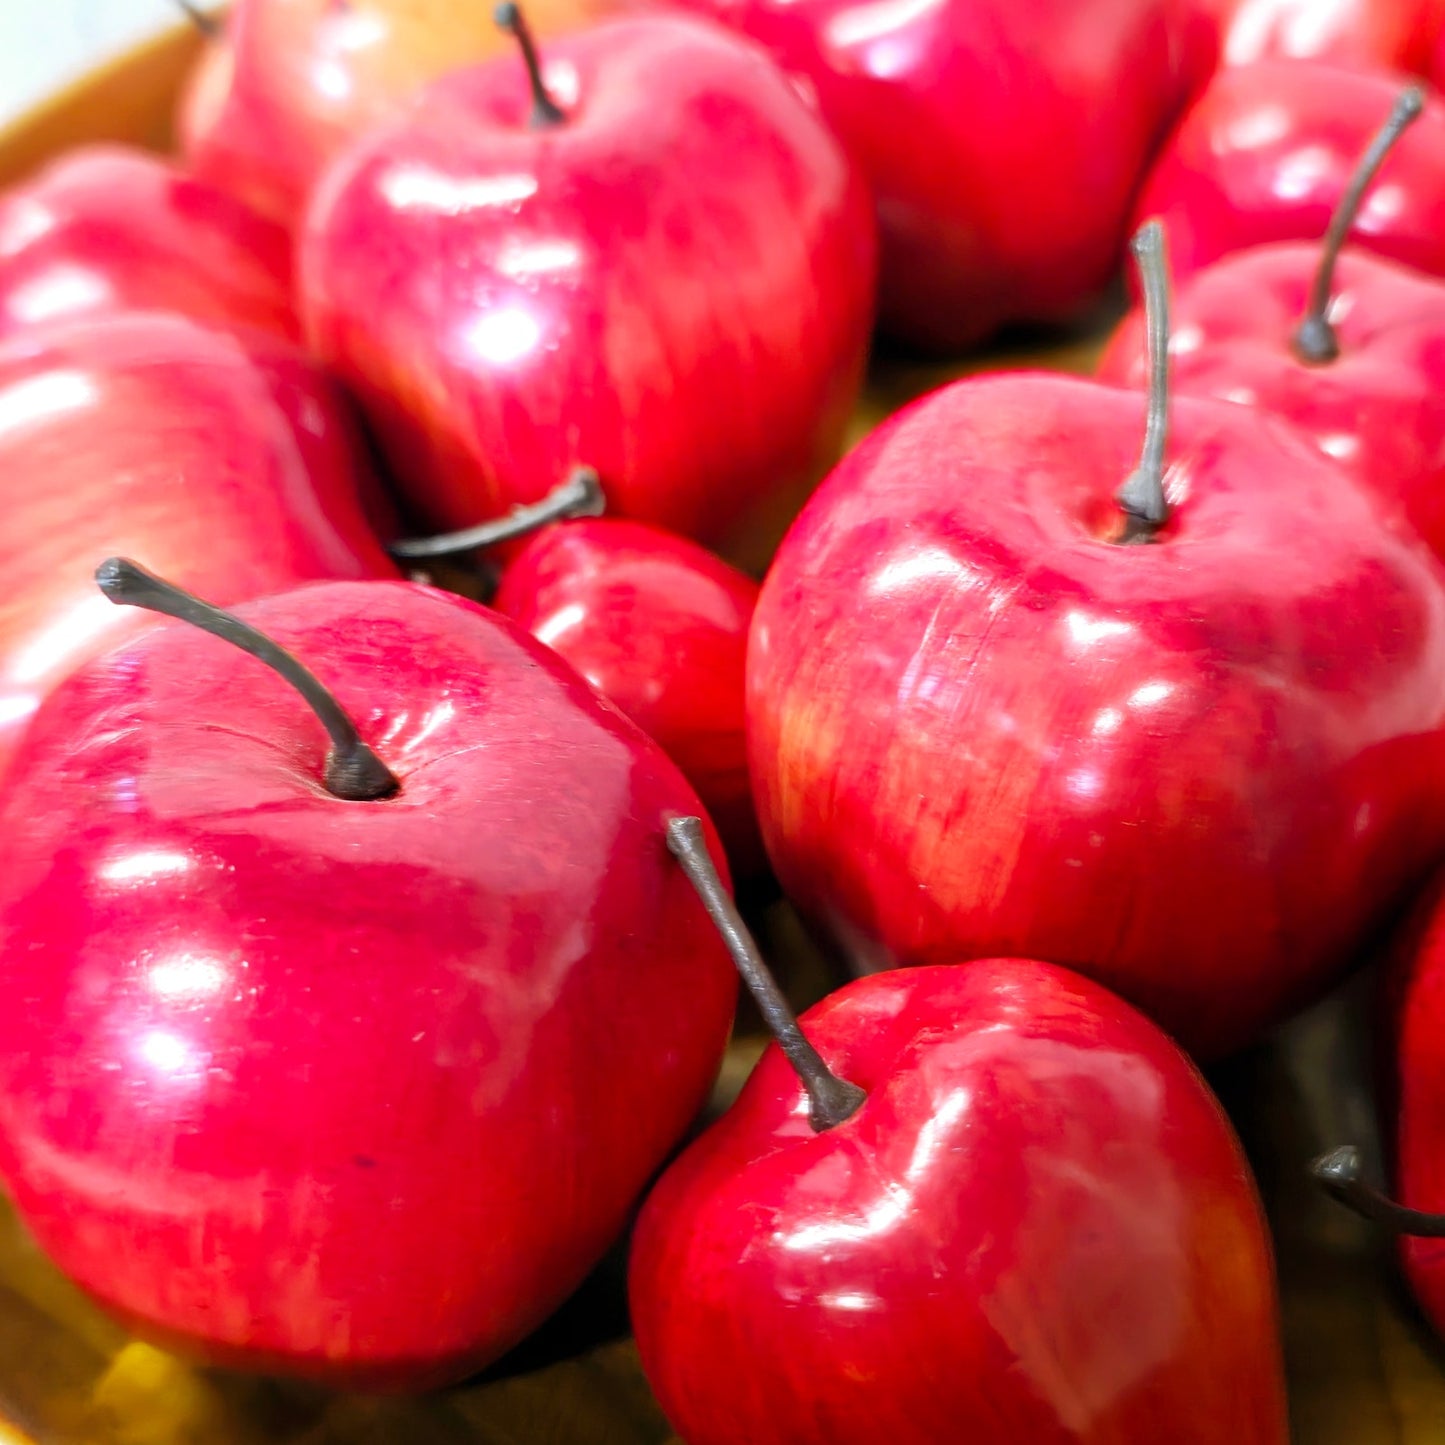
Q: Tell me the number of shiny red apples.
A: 13